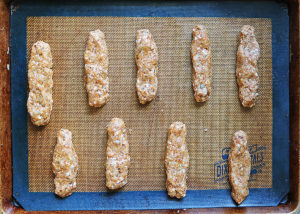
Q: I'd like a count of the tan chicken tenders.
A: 9